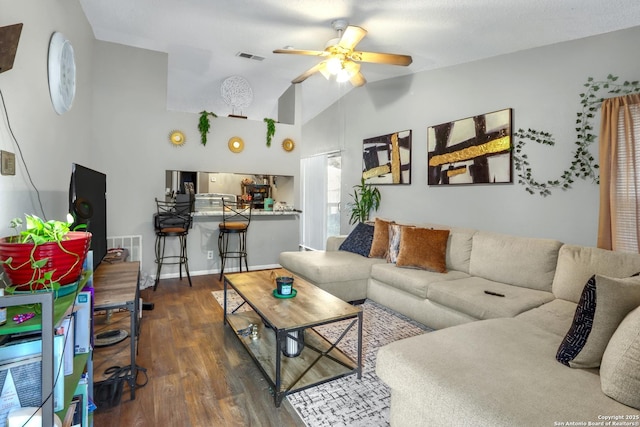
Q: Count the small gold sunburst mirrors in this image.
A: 3